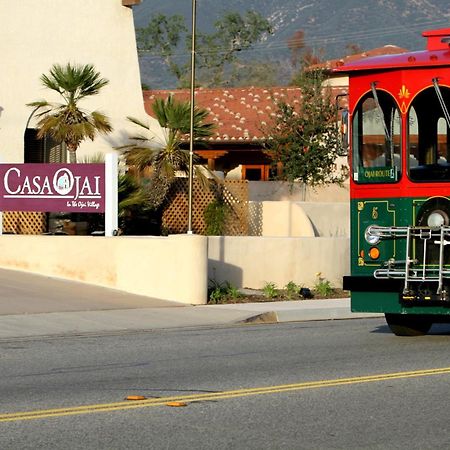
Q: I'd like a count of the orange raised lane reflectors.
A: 2